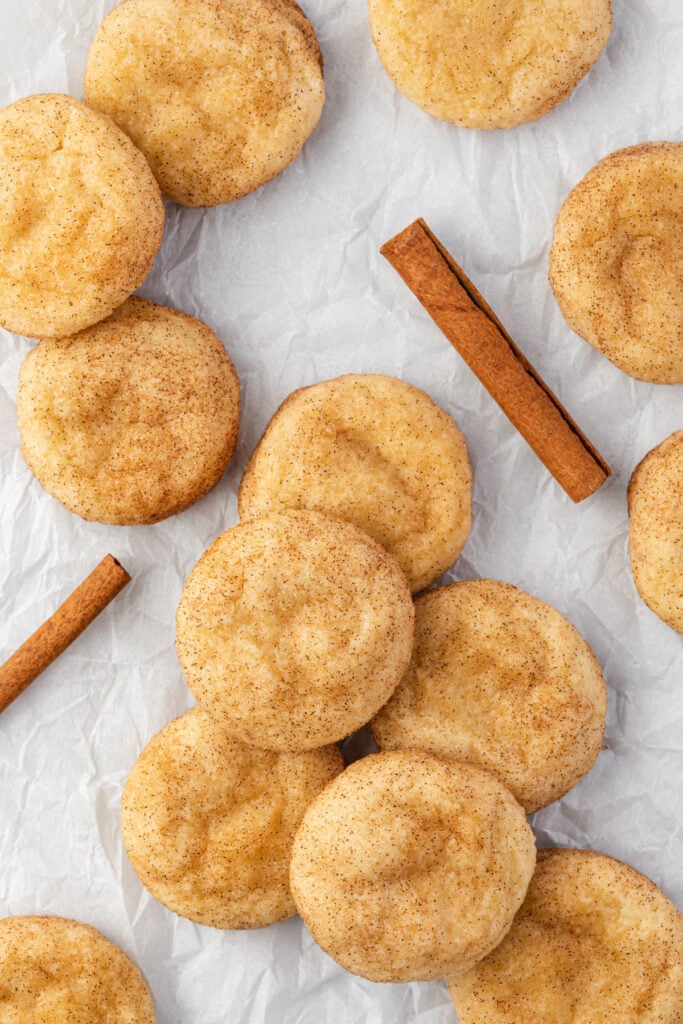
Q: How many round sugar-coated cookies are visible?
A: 13